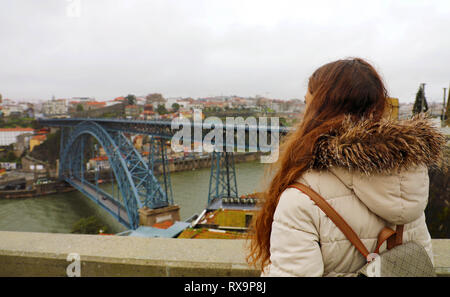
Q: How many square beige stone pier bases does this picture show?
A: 1